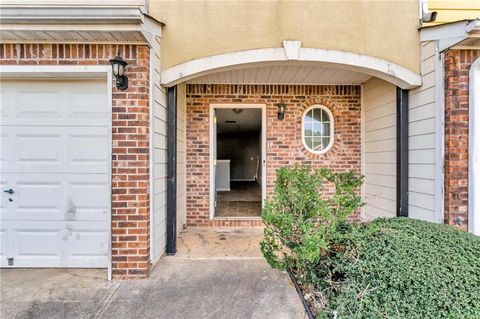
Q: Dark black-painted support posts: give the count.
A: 2